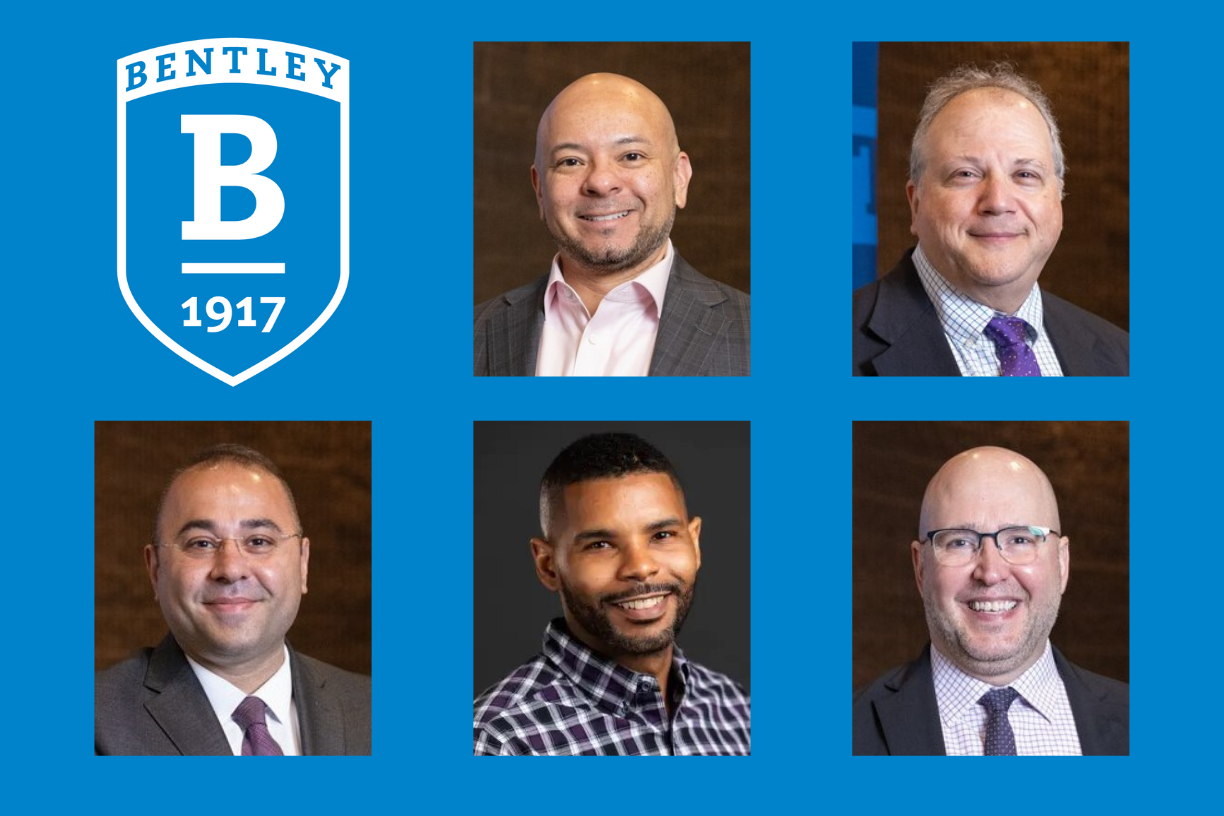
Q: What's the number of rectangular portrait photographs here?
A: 5